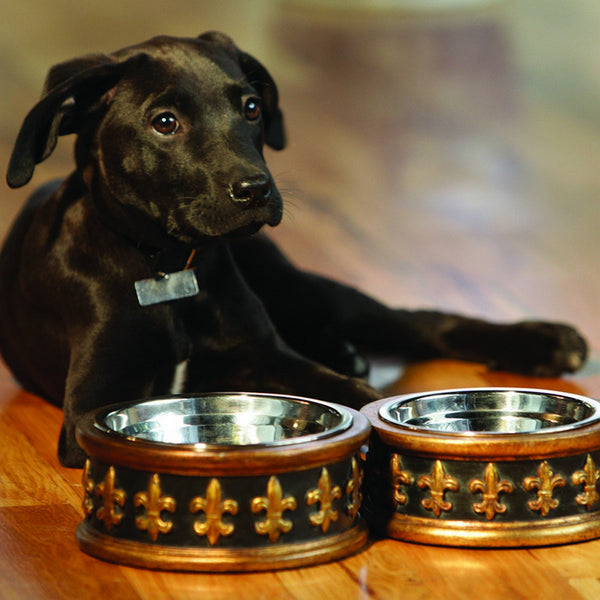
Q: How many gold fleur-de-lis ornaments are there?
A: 12